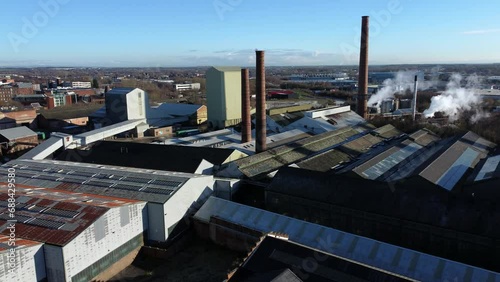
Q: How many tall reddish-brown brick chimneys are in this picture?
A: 3